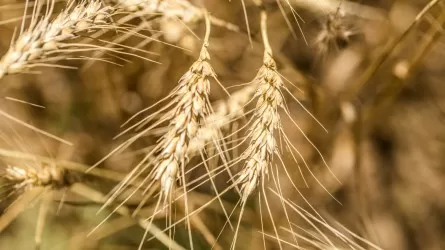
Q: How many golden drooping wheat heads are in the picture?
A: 2